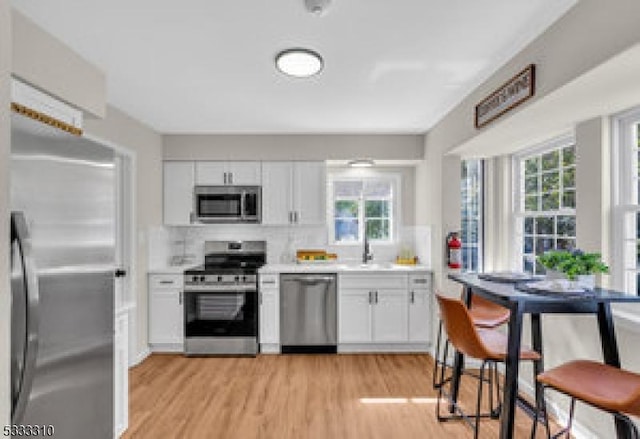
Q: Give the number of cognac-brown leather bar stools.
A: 3